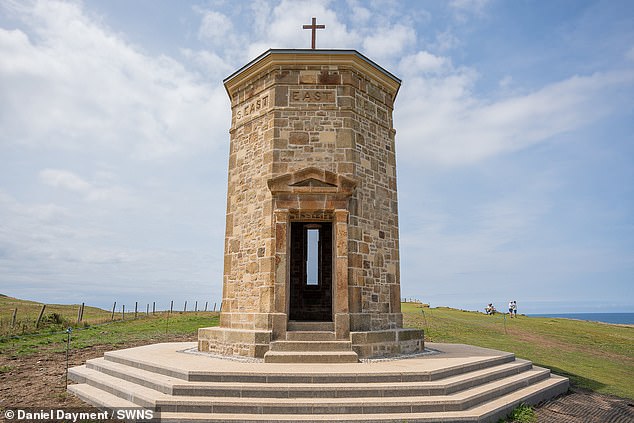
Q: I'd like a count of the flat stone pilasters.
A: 2